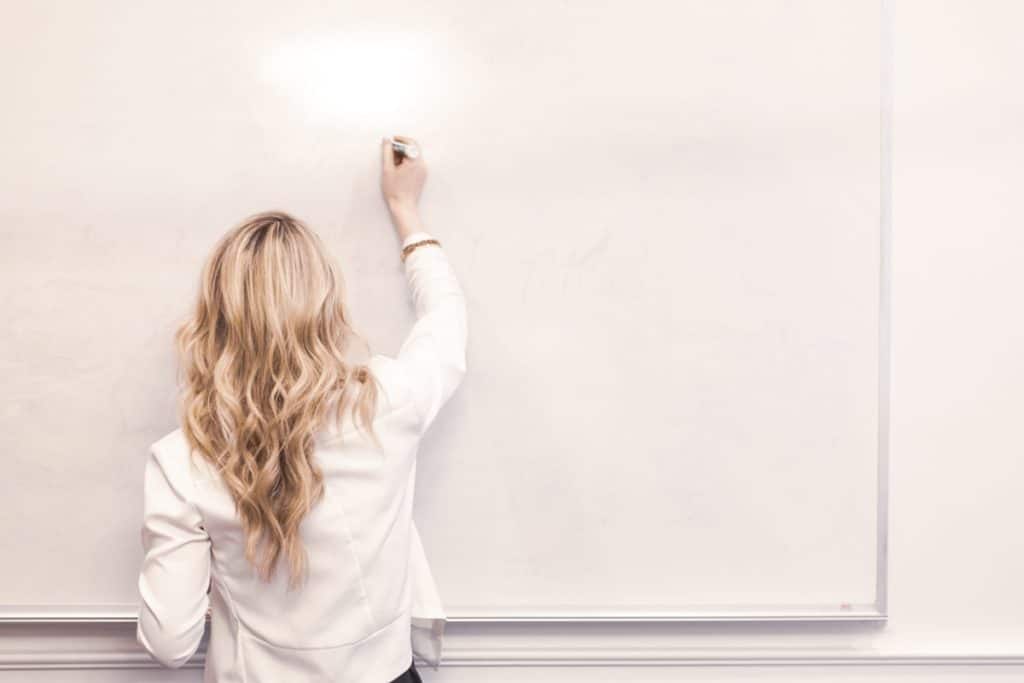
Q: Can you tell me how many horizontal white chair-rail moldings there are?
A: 1